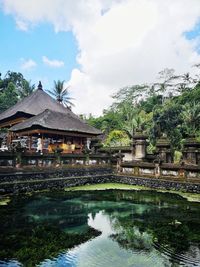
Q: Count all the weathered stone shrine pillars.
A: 3